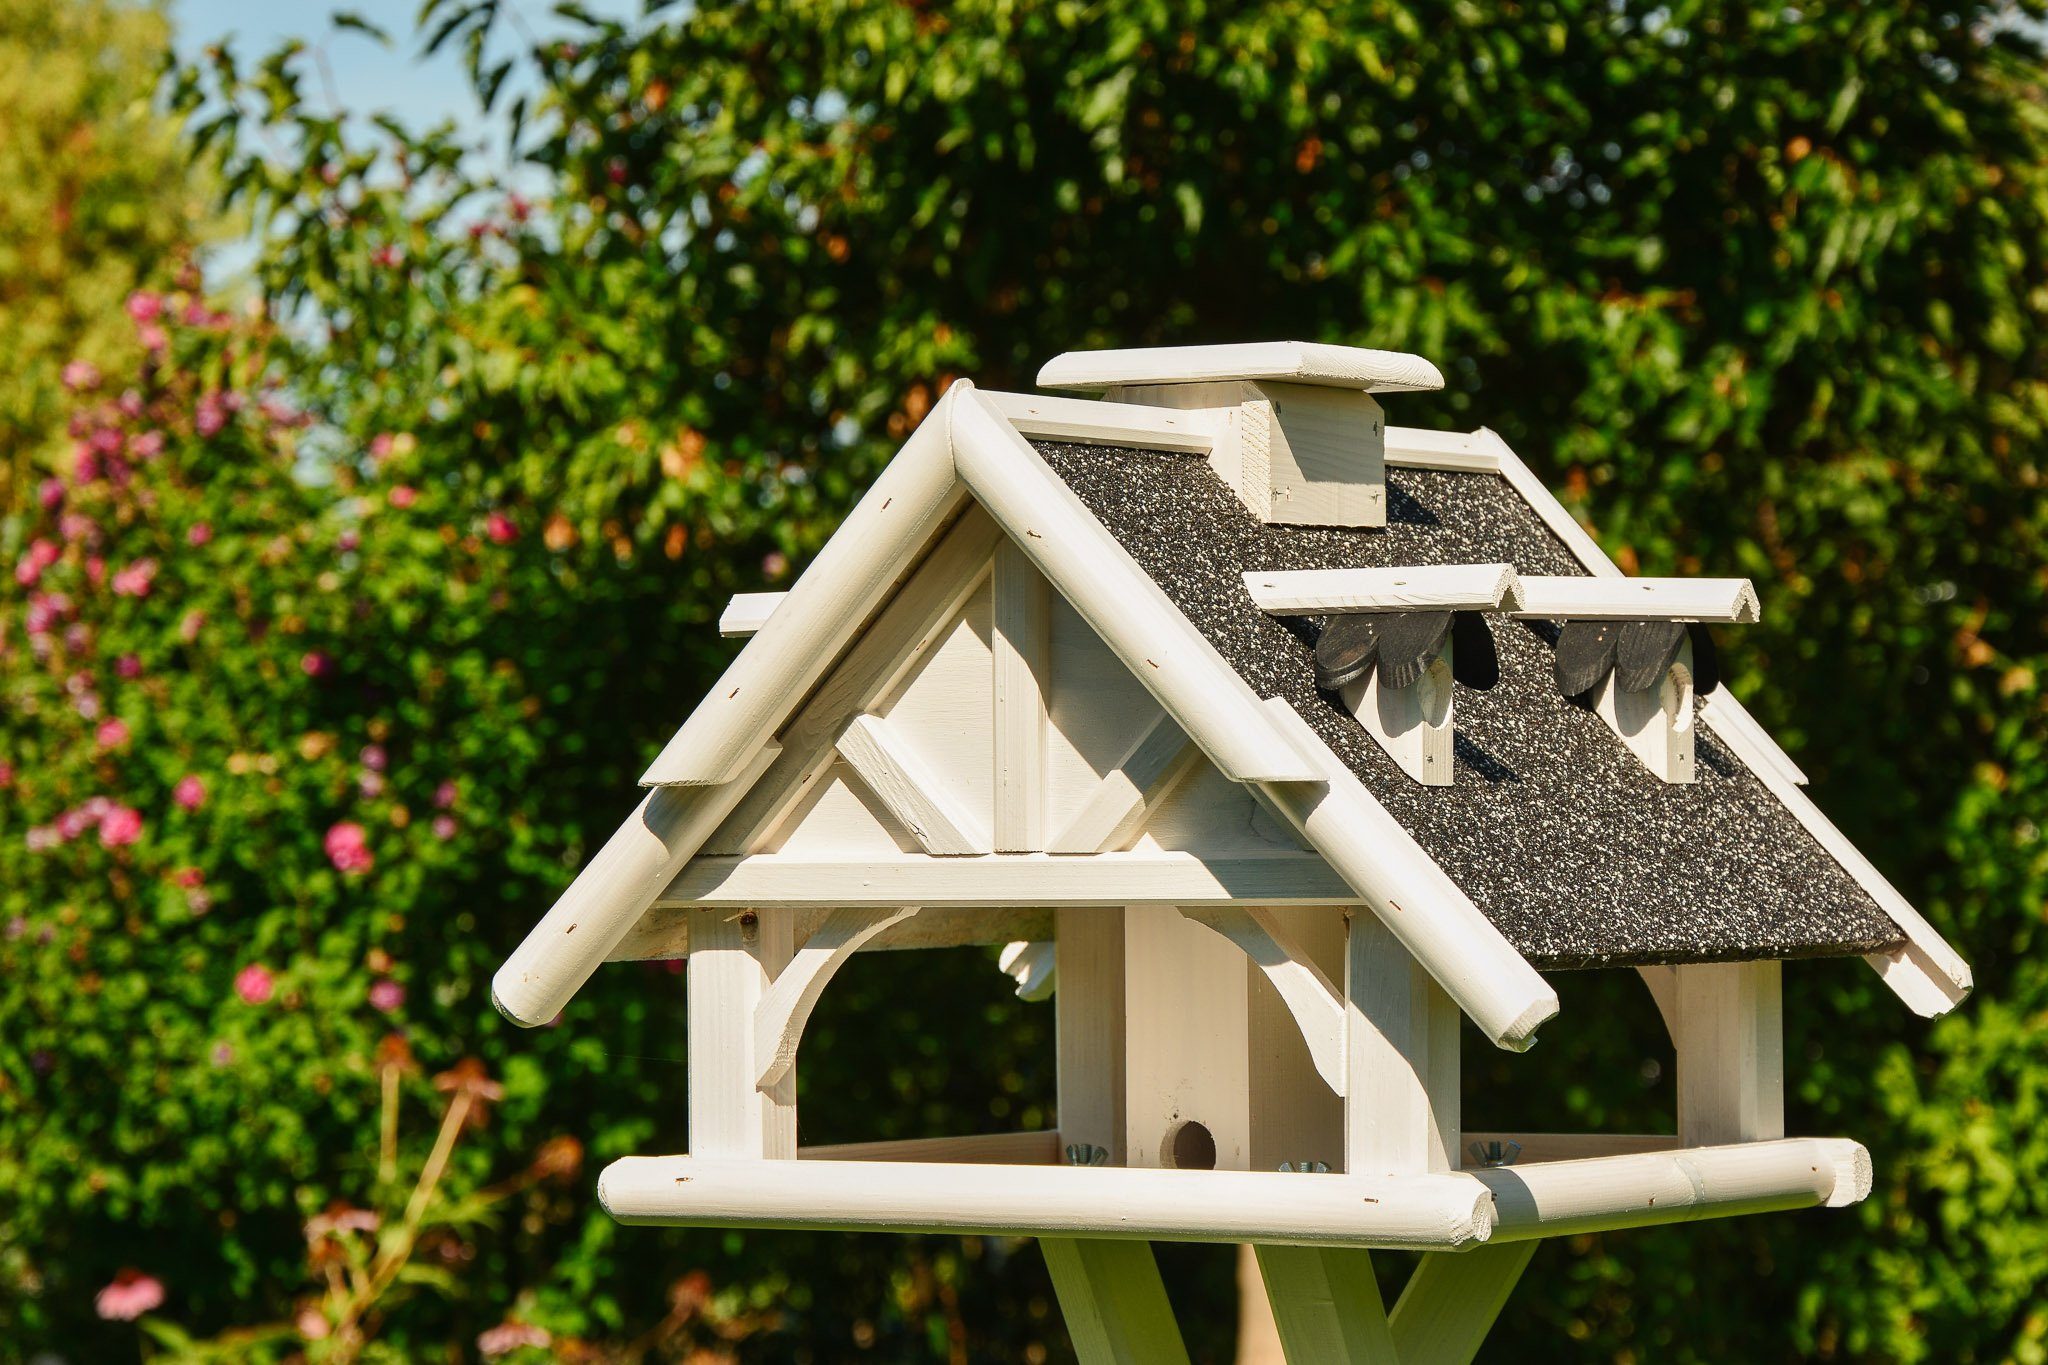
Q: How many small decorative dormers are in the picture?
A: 2